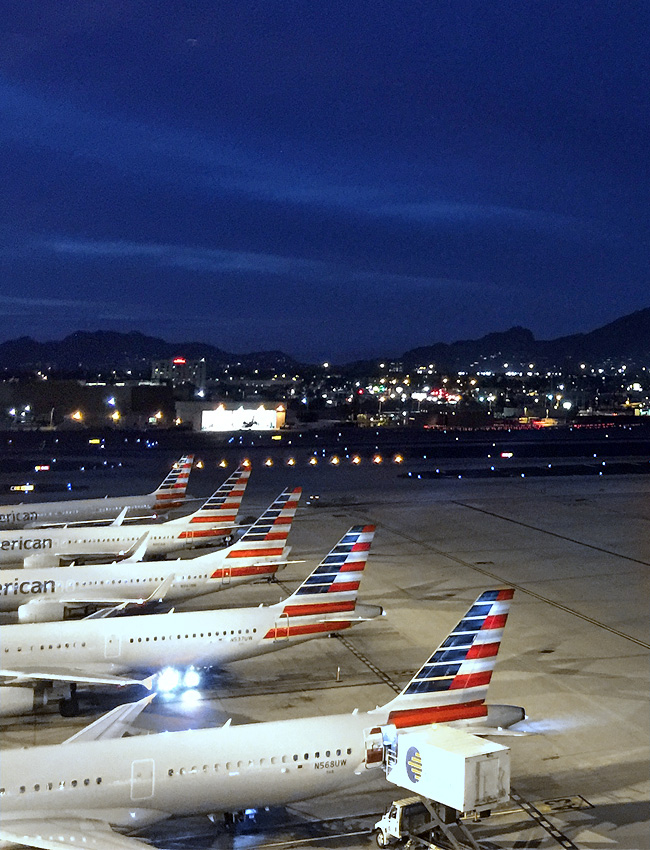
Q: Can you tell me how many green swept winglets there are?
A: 0